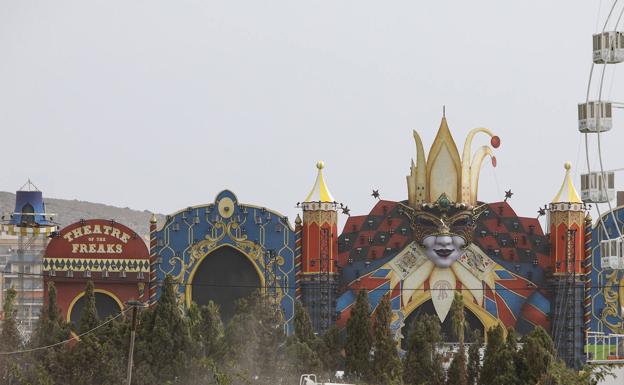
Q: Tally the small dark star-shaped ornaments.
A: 4